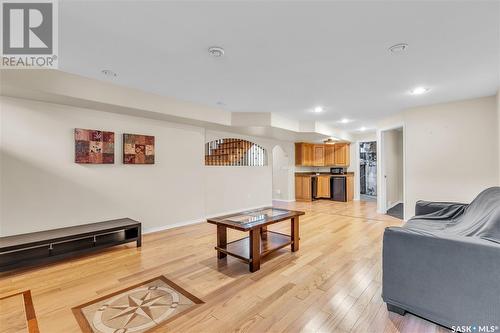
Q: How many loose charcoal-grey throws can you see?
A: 1